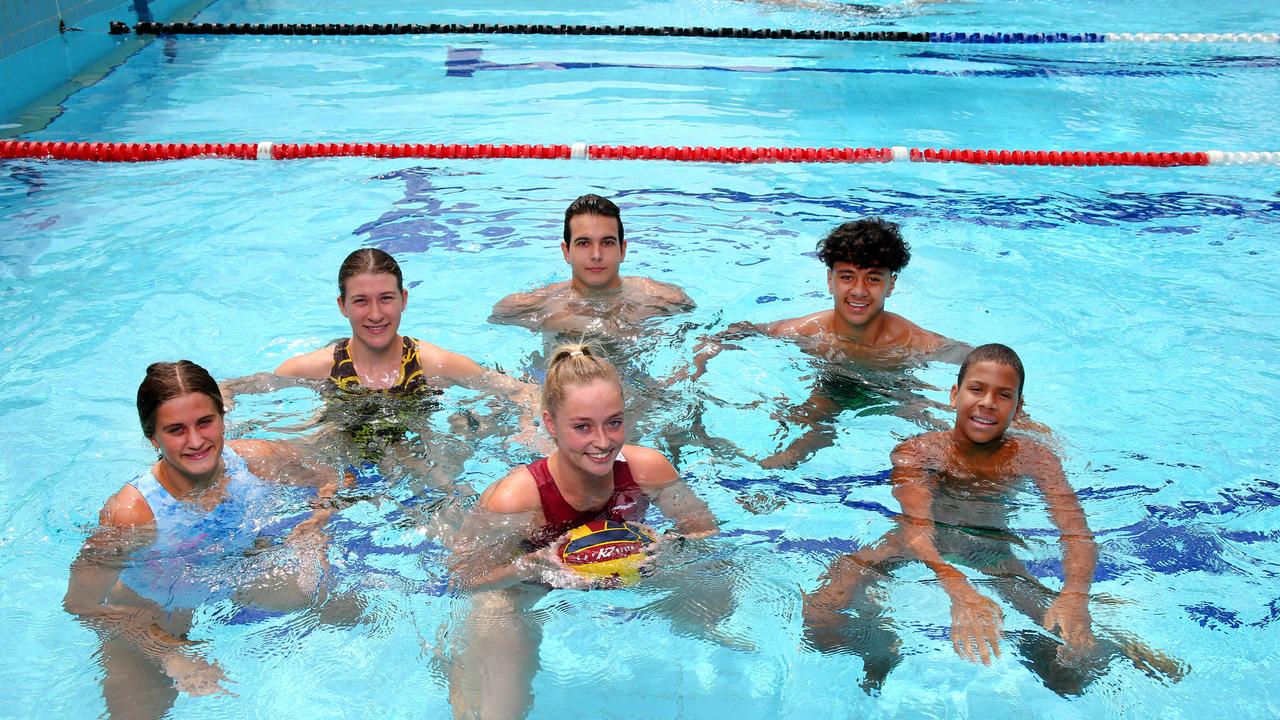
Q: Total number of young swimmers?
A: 6